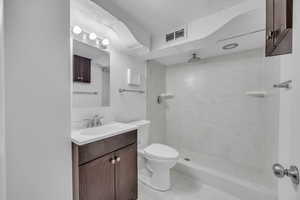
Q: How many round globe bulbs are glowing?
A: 3